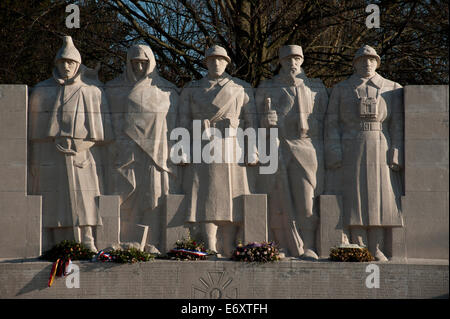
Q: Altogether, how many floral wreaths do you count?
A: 5